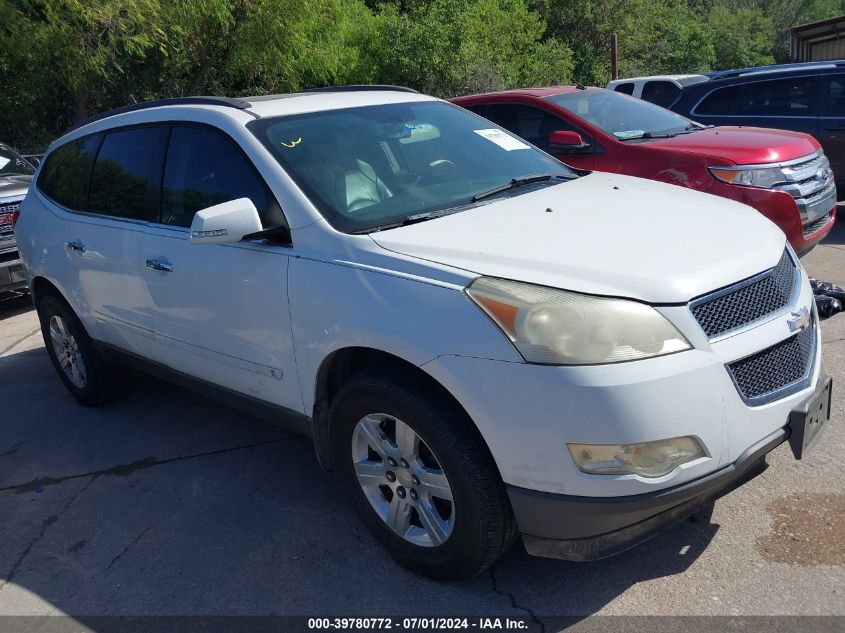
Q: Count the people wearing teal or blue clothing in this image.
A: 0